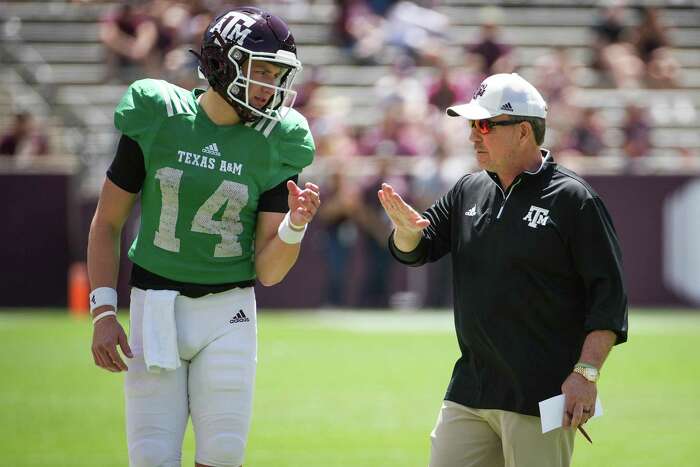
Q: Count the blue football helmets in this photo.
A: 0